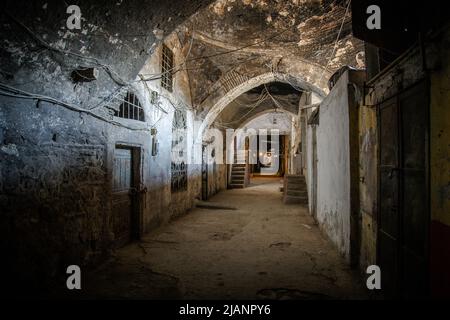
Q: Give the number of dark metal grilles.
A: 3